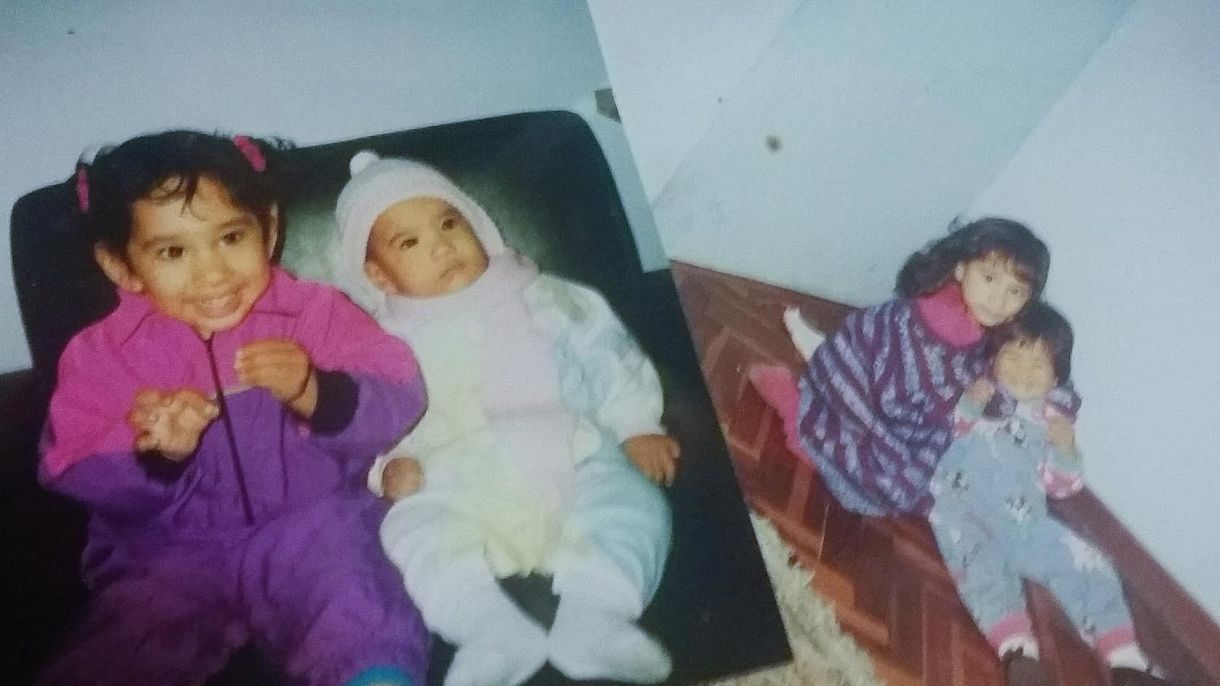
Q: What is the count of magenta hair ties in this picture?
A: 2